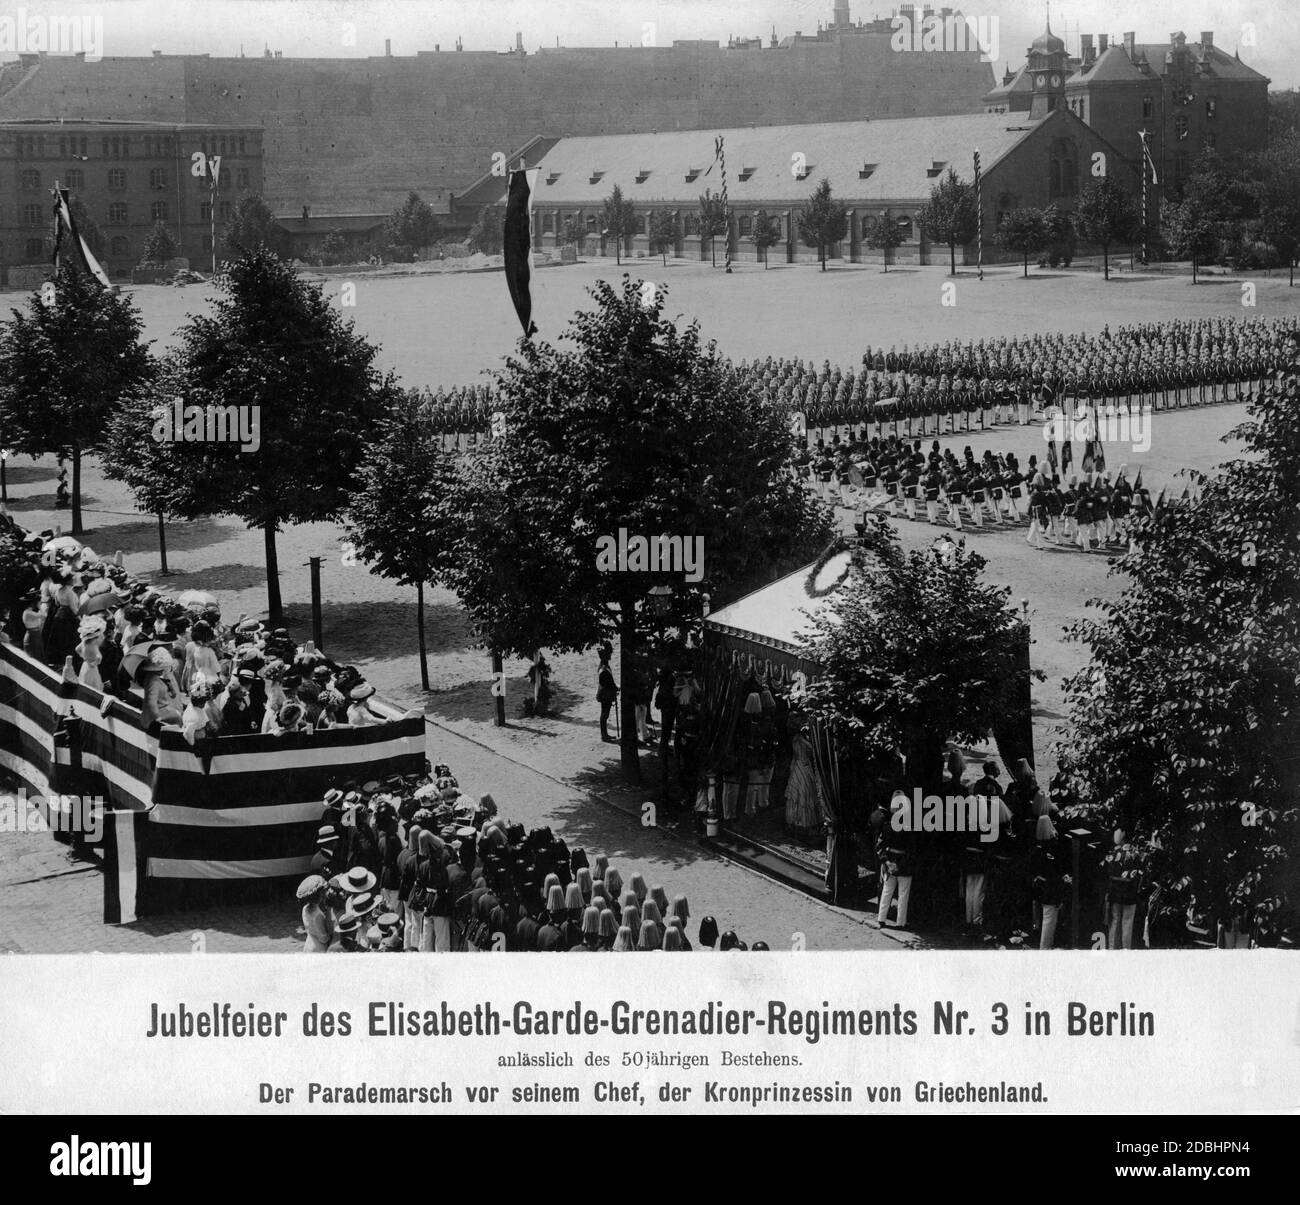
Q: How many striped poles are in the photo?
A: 4